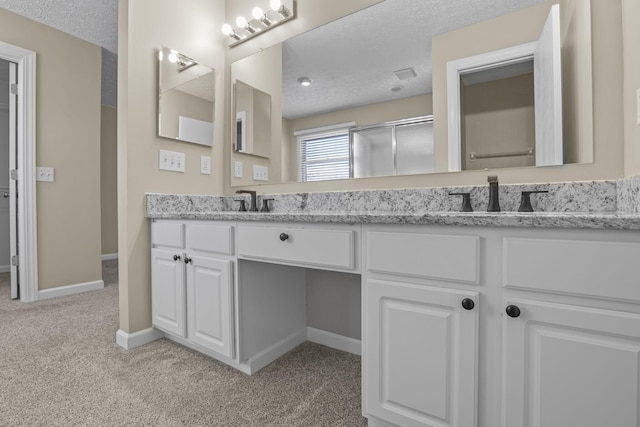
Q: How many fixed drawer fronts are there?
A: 4